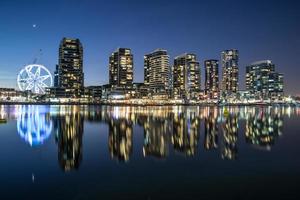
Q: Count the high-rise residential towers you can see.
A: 7